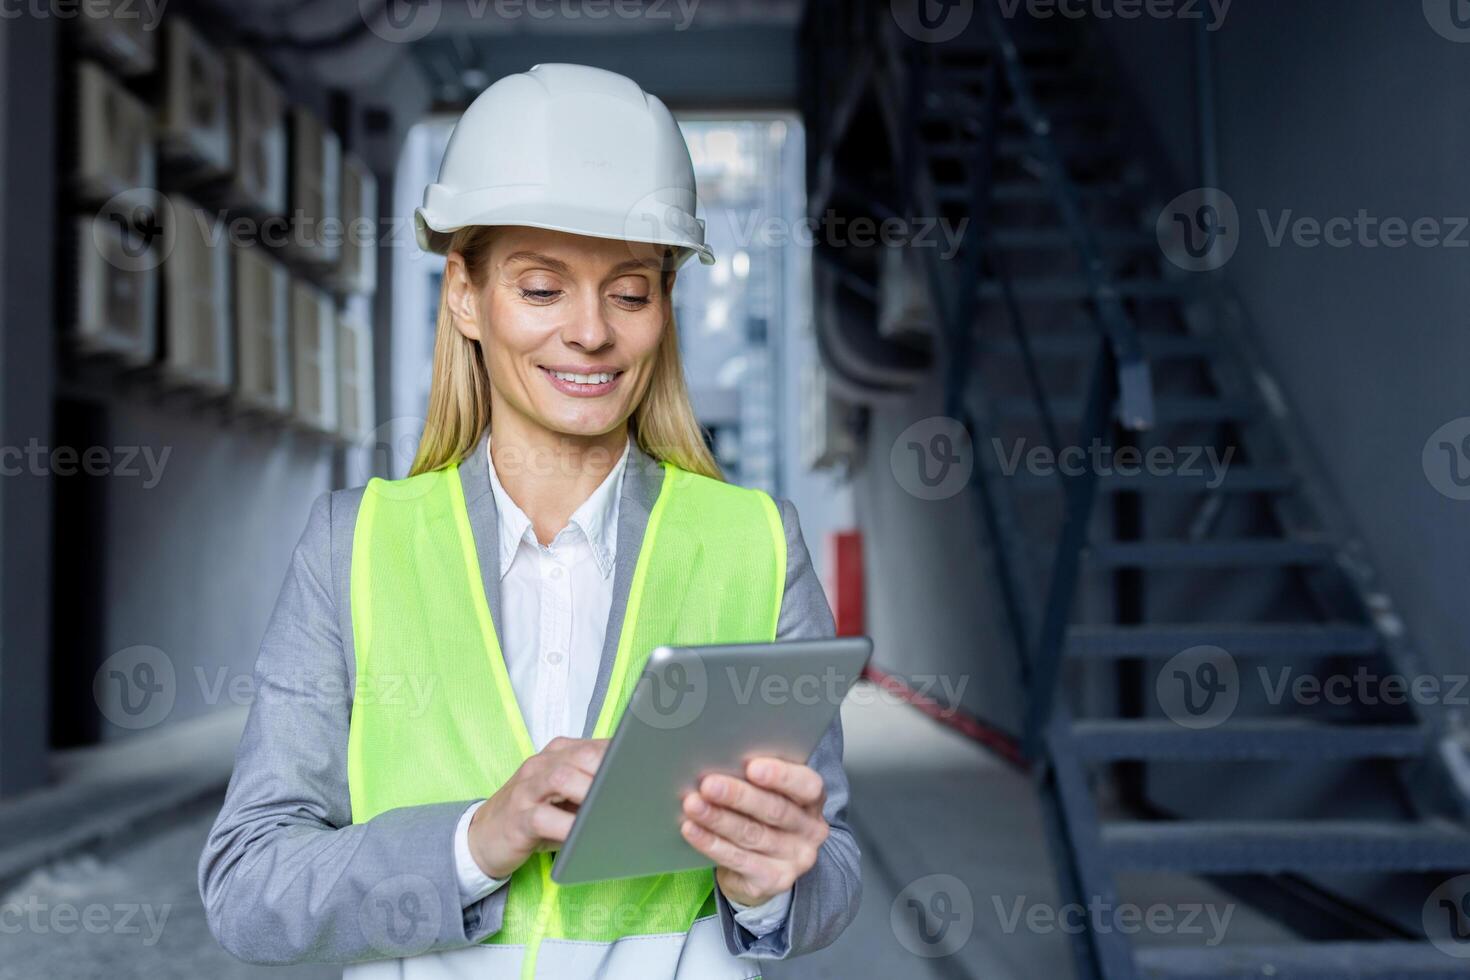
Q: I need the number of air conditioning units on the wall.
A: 11